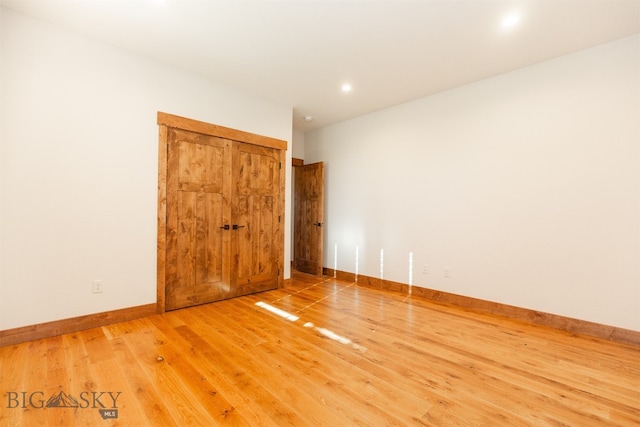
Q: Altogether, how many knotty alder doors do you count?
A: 3